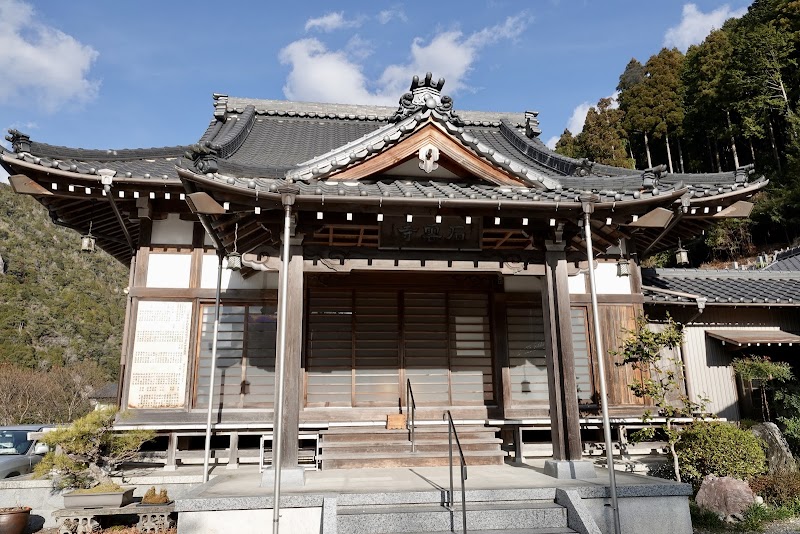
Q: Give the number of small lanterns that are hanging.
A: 4